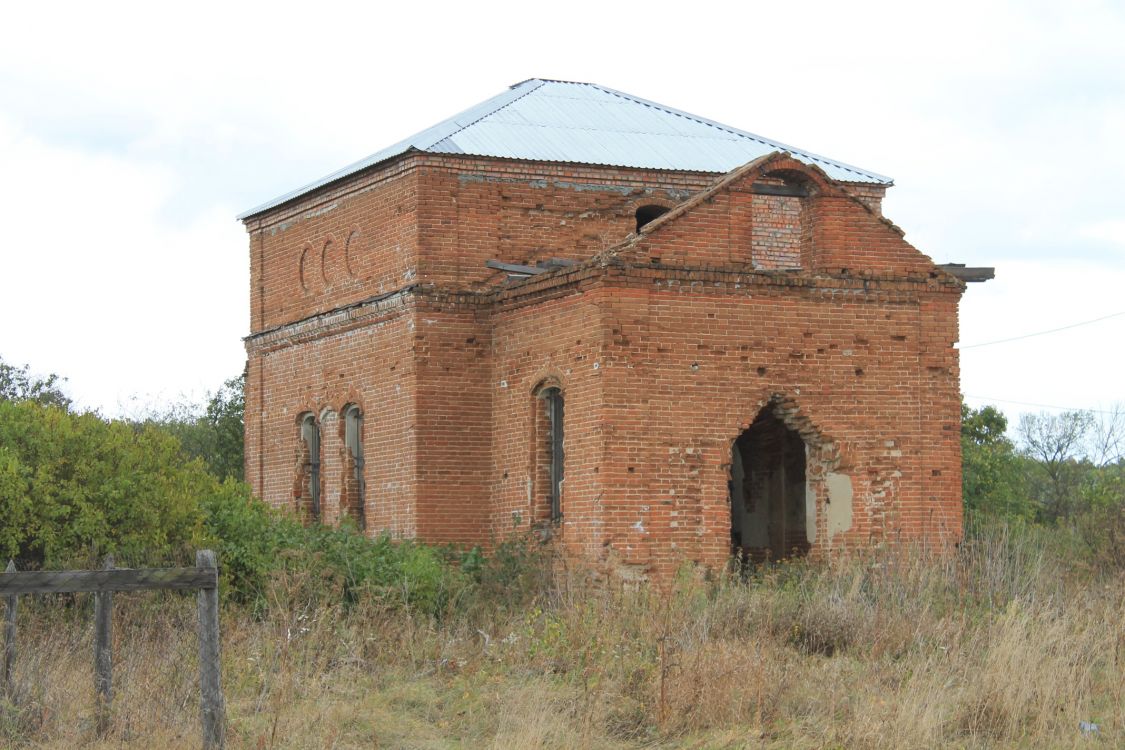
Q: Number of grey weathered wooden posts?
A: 3